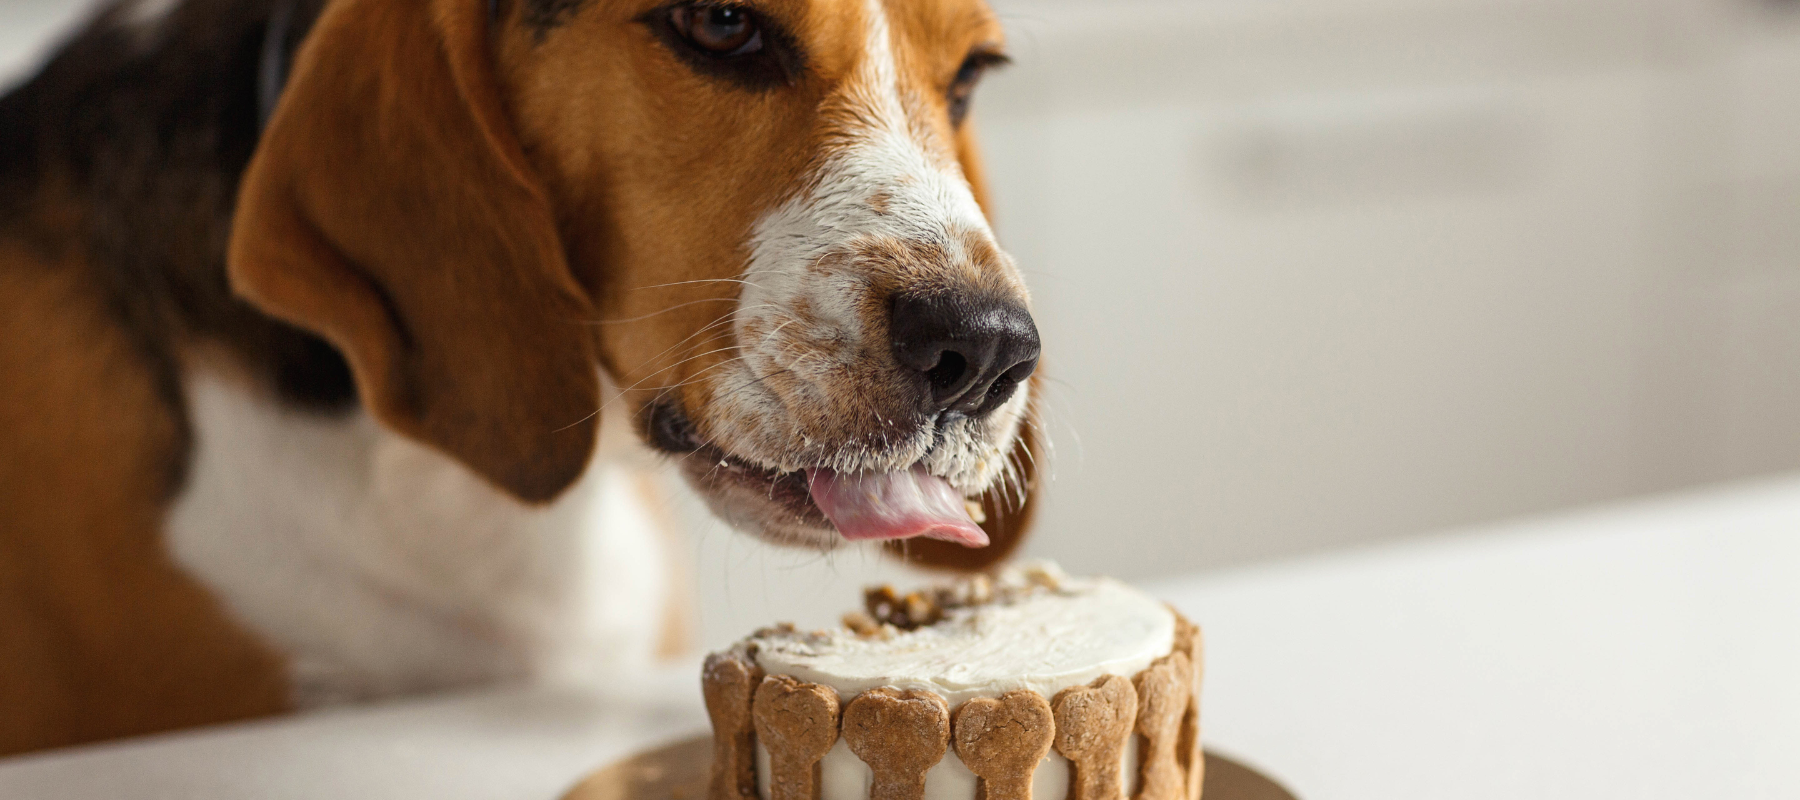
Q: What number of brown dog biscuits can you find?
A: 7